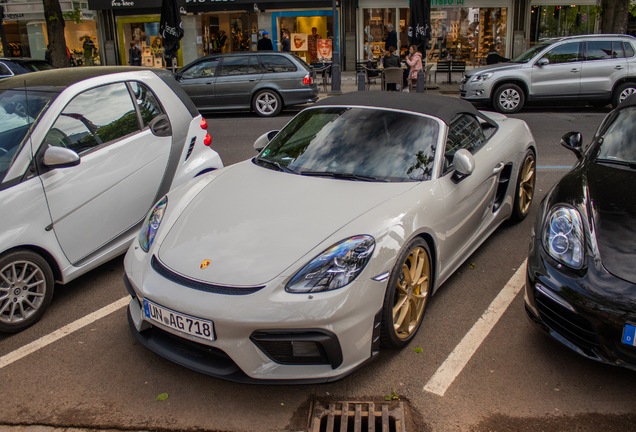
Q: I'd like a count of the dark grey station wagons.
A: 1